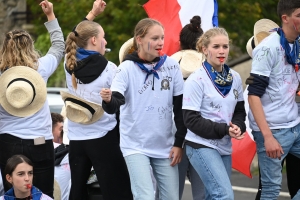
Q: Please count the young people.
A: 8